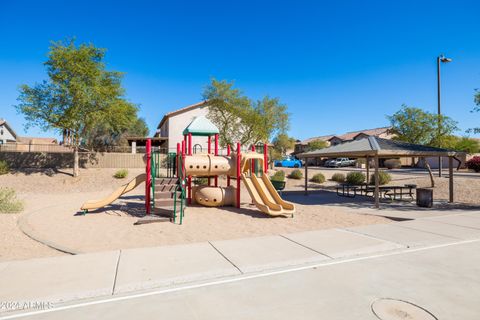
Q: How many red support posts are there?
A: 11